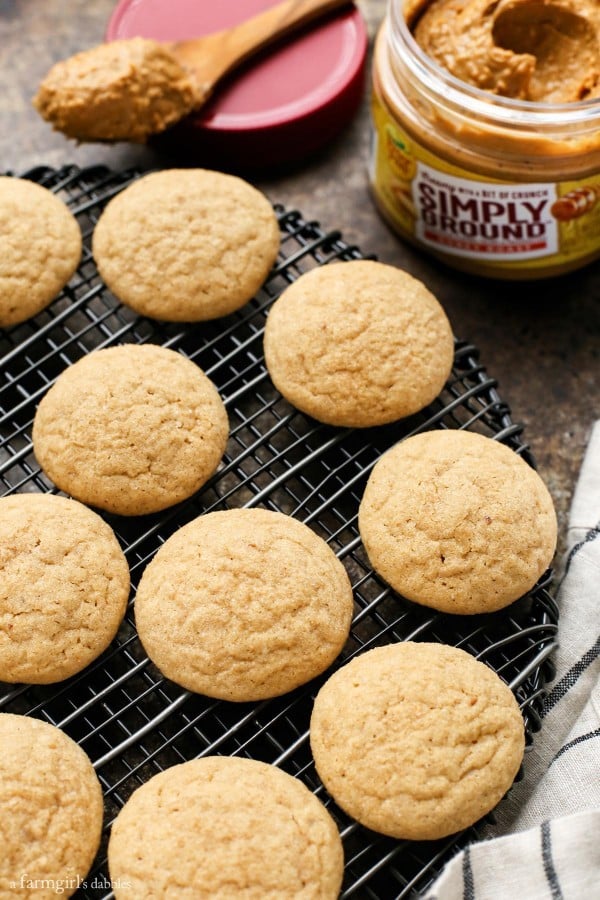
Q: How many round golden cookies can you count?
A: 10